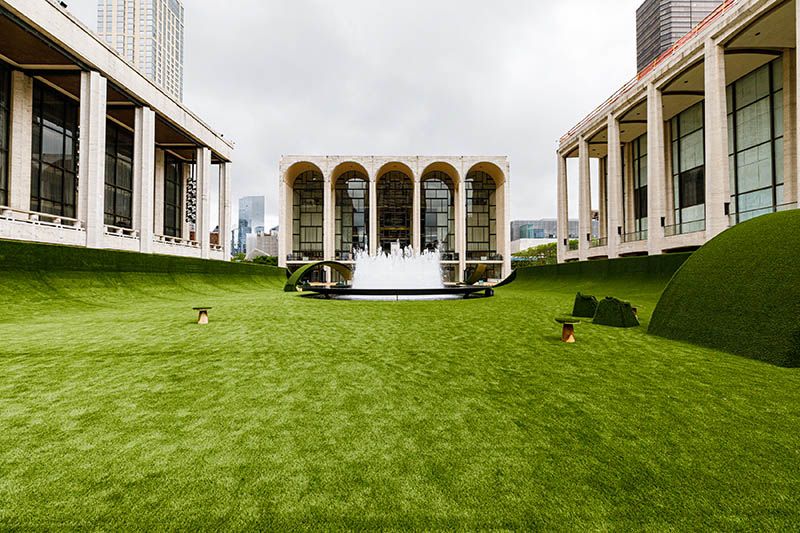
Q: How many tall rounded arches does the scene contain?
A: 5